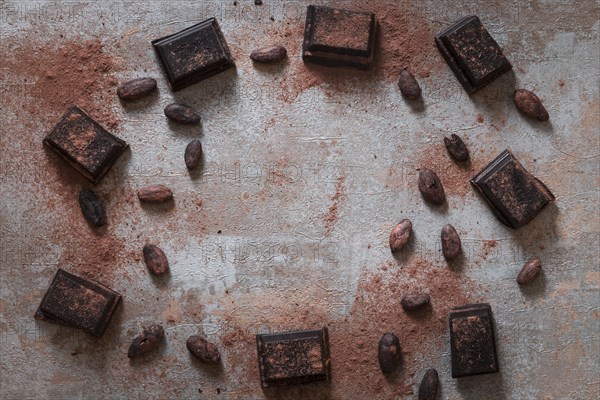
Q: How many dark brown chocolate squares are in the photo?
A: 8